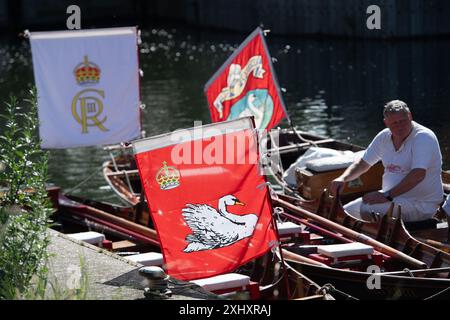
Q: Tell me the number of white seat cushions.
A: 5